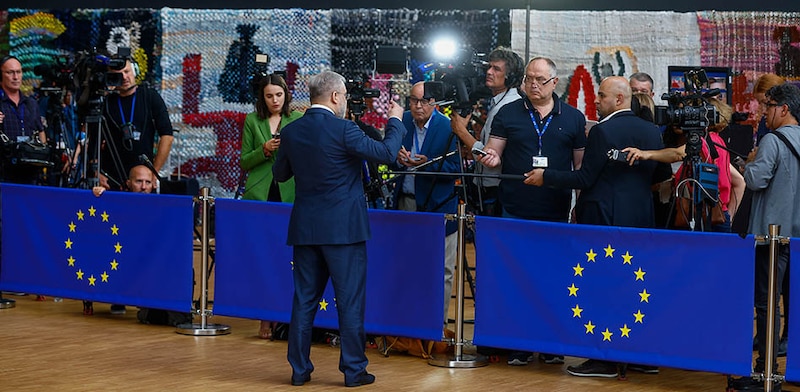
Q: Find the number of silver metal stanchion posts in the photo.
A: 3